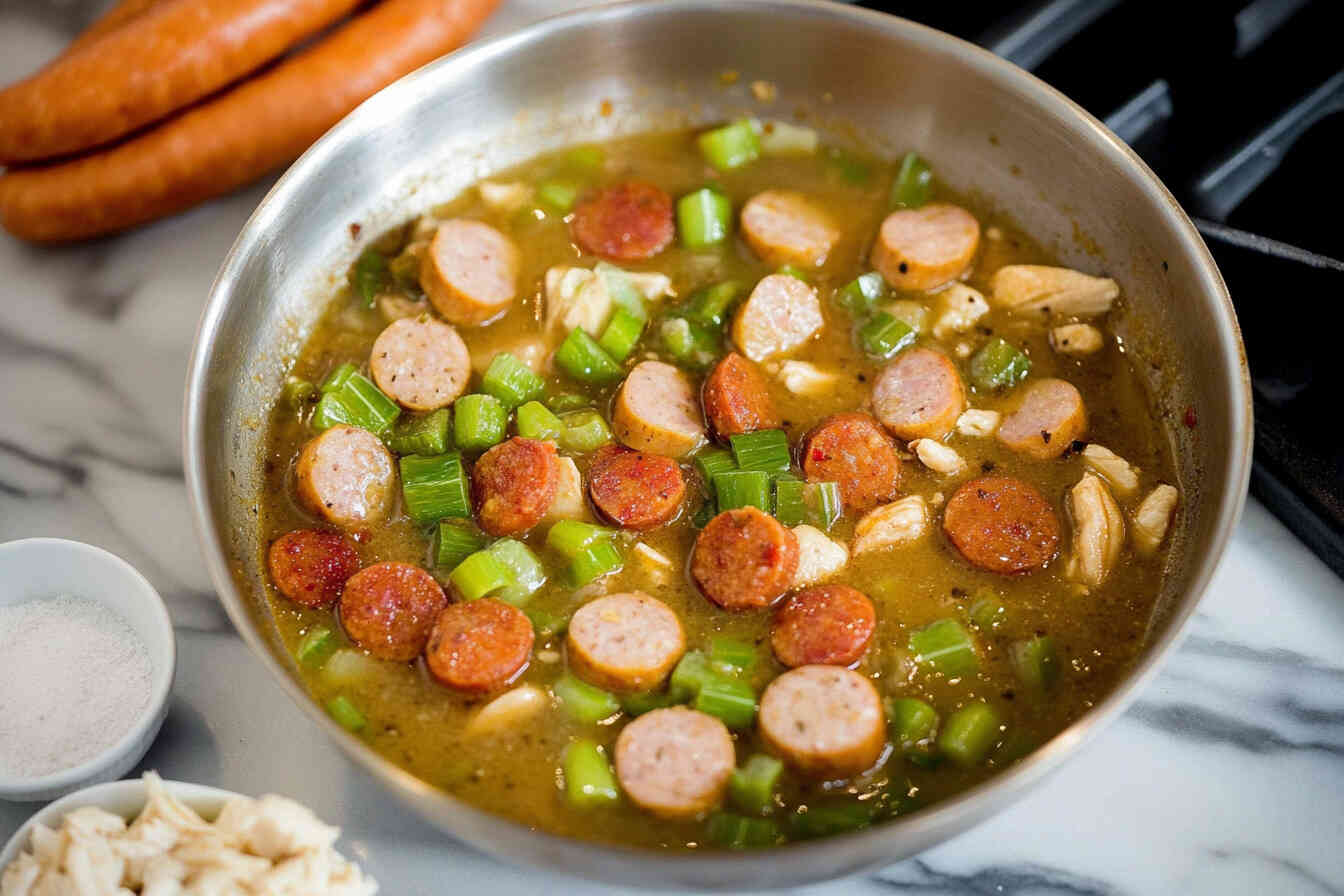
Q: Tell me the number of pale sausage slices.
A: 12